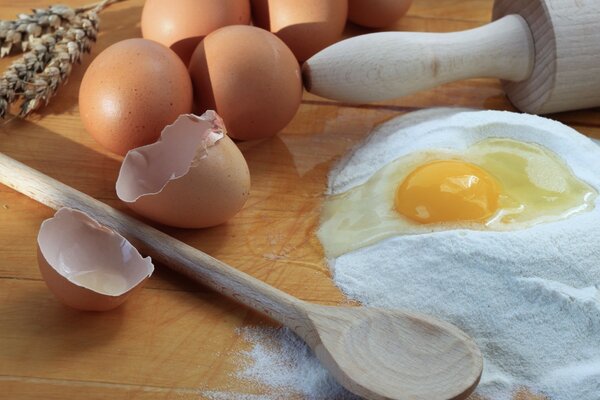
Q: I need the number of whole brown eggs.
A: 5